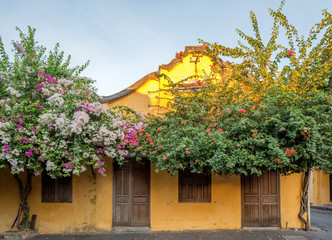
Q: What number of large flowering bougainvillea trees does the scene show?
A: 2